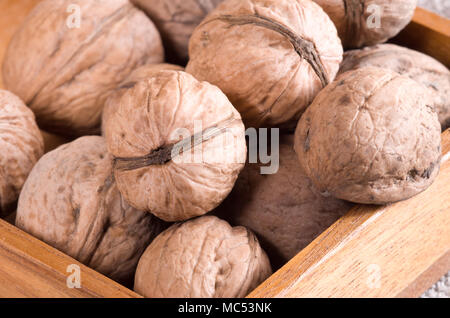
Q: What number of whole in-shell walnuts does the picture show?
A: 12